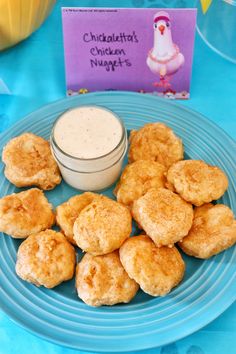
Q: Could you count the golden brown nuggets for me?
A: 12